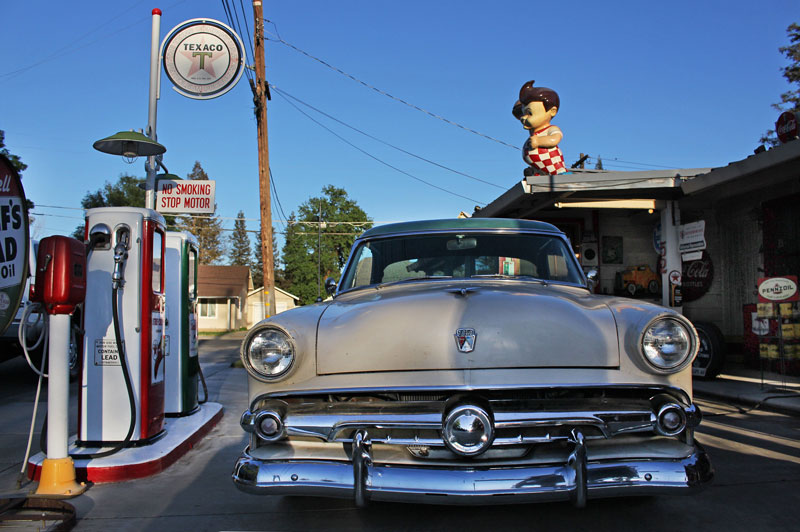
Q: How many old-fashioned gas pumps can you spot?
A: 2